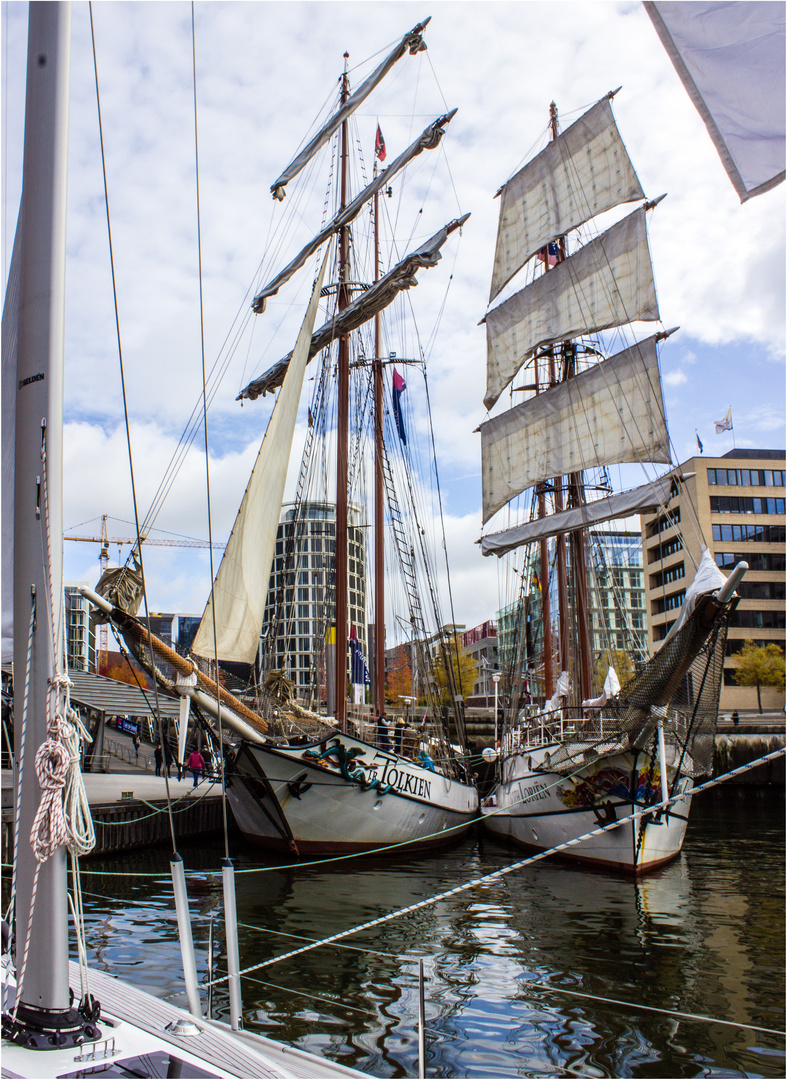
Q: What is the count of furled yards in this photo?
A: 4